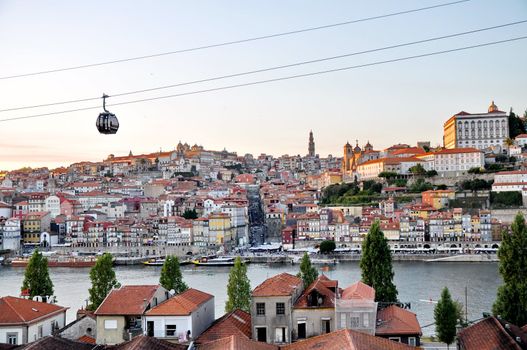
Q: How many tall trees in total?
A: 8